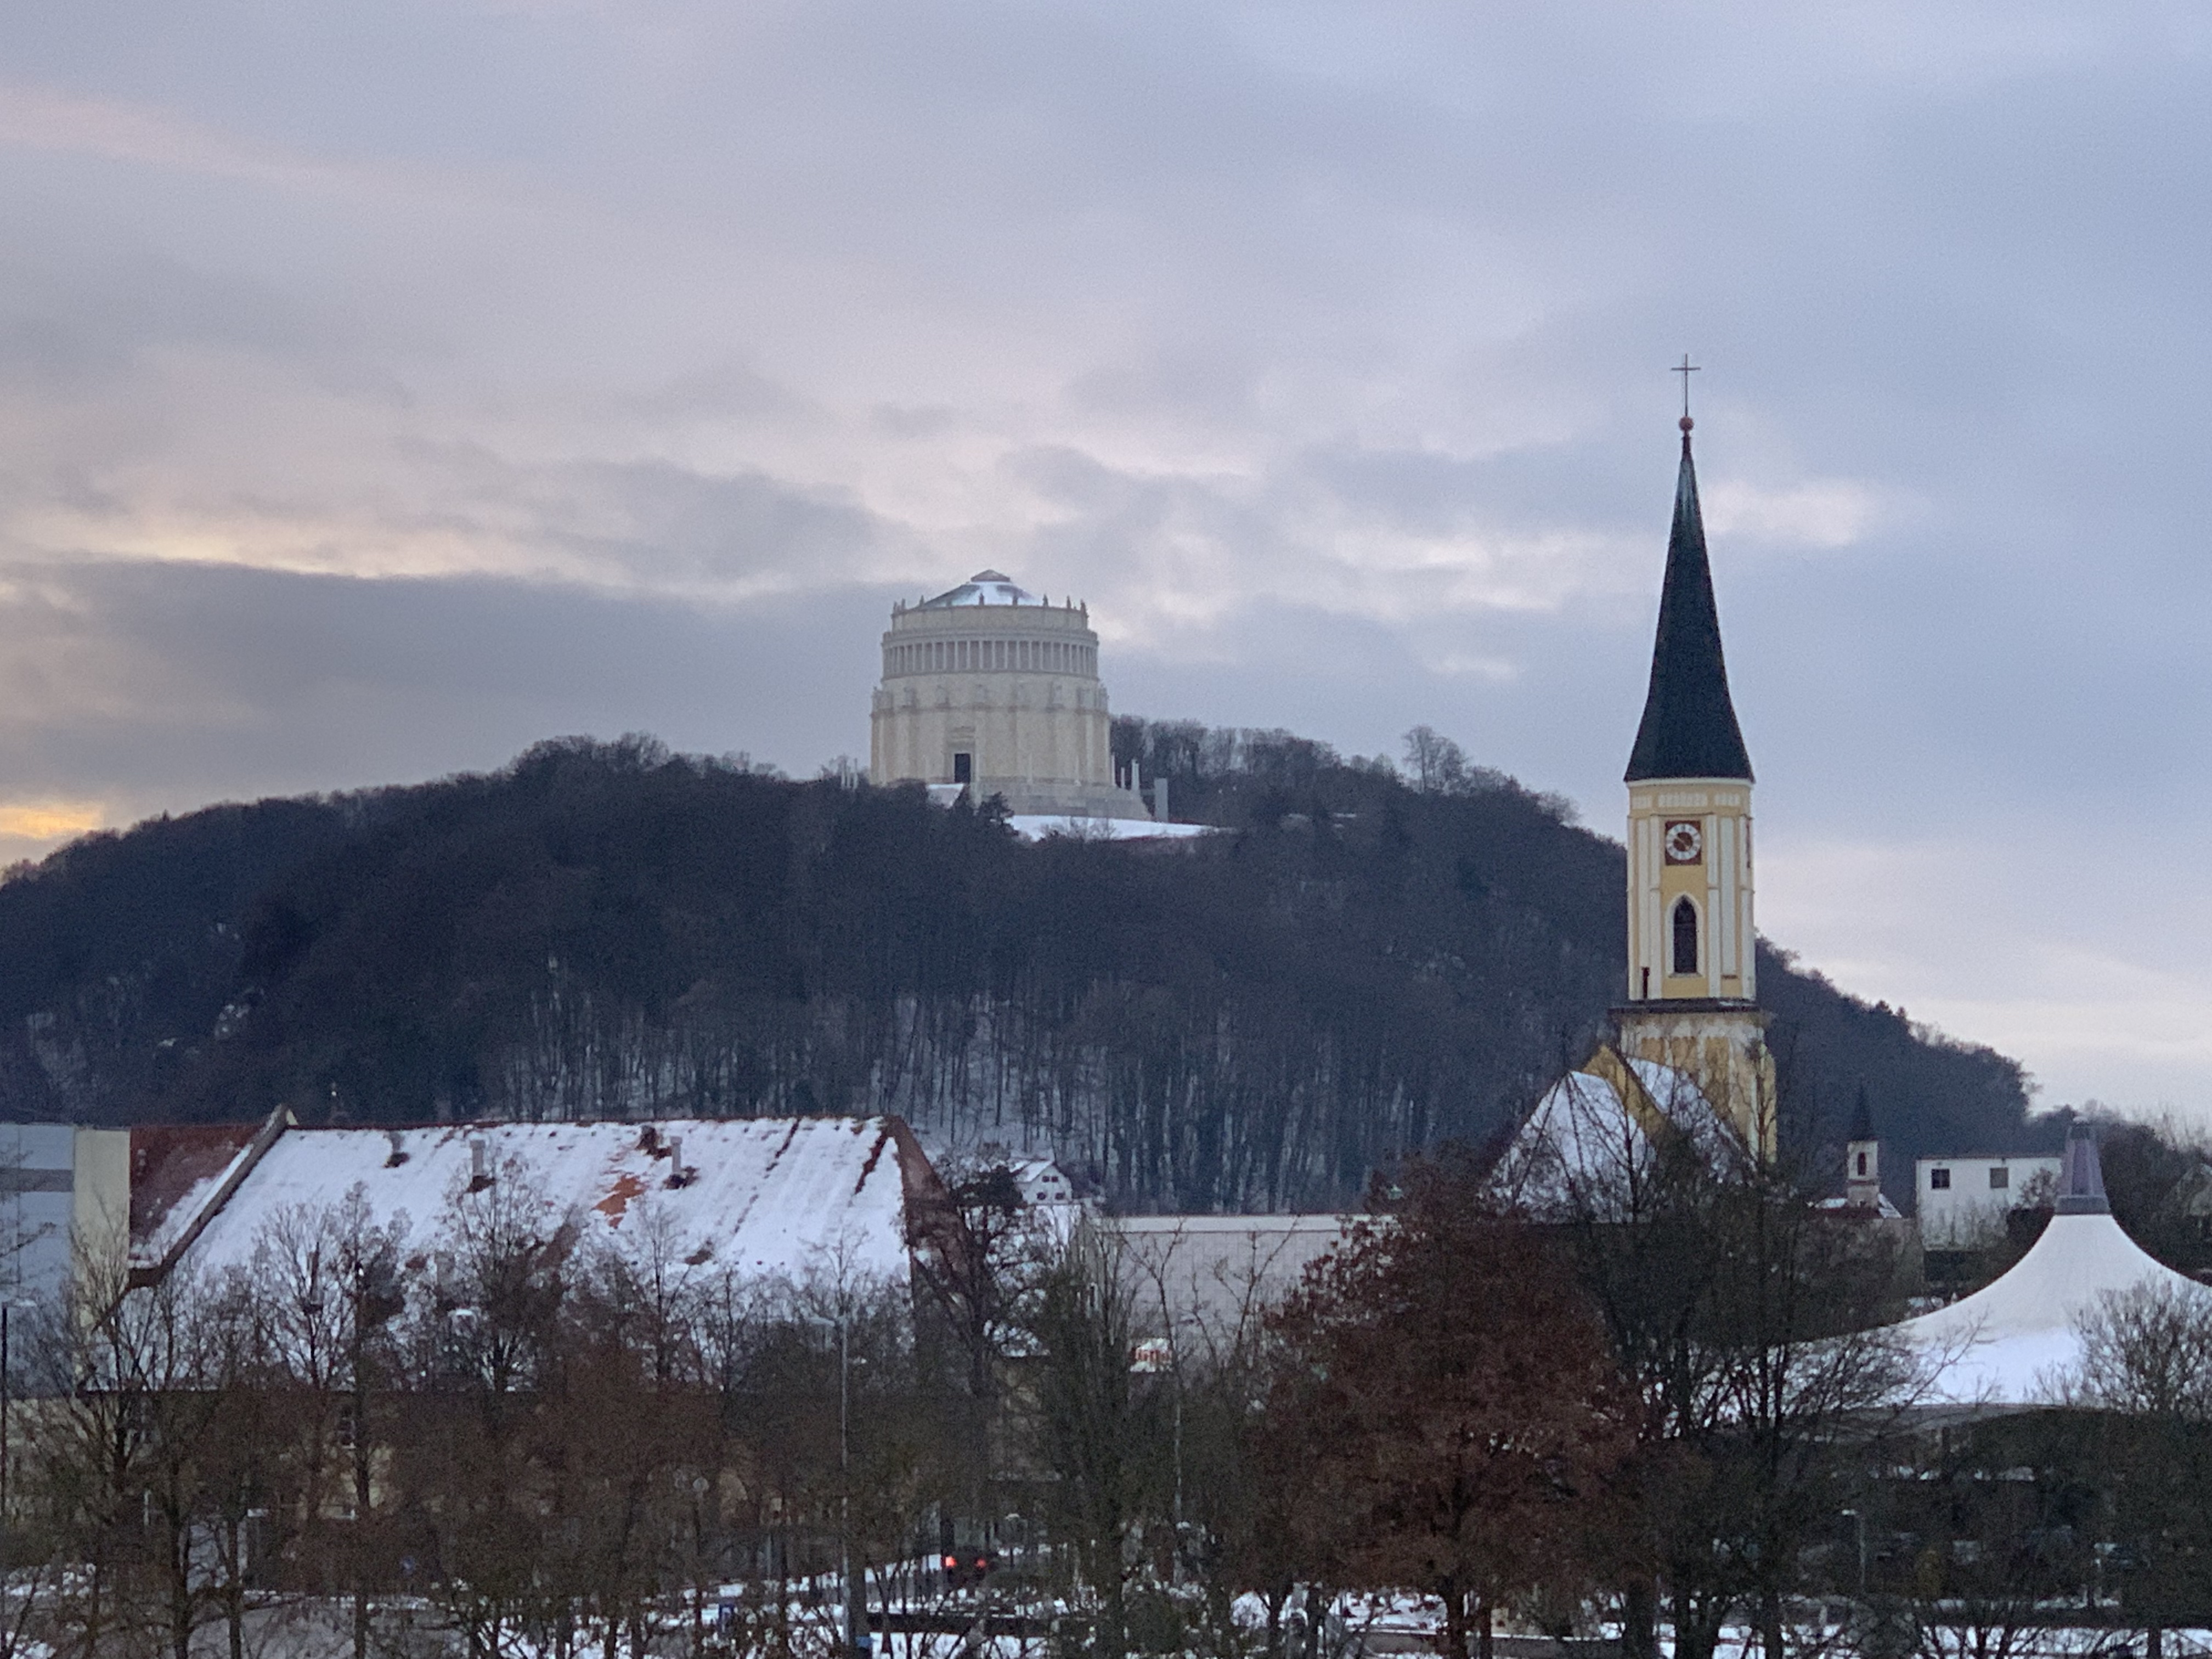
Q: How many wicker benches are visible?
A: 0